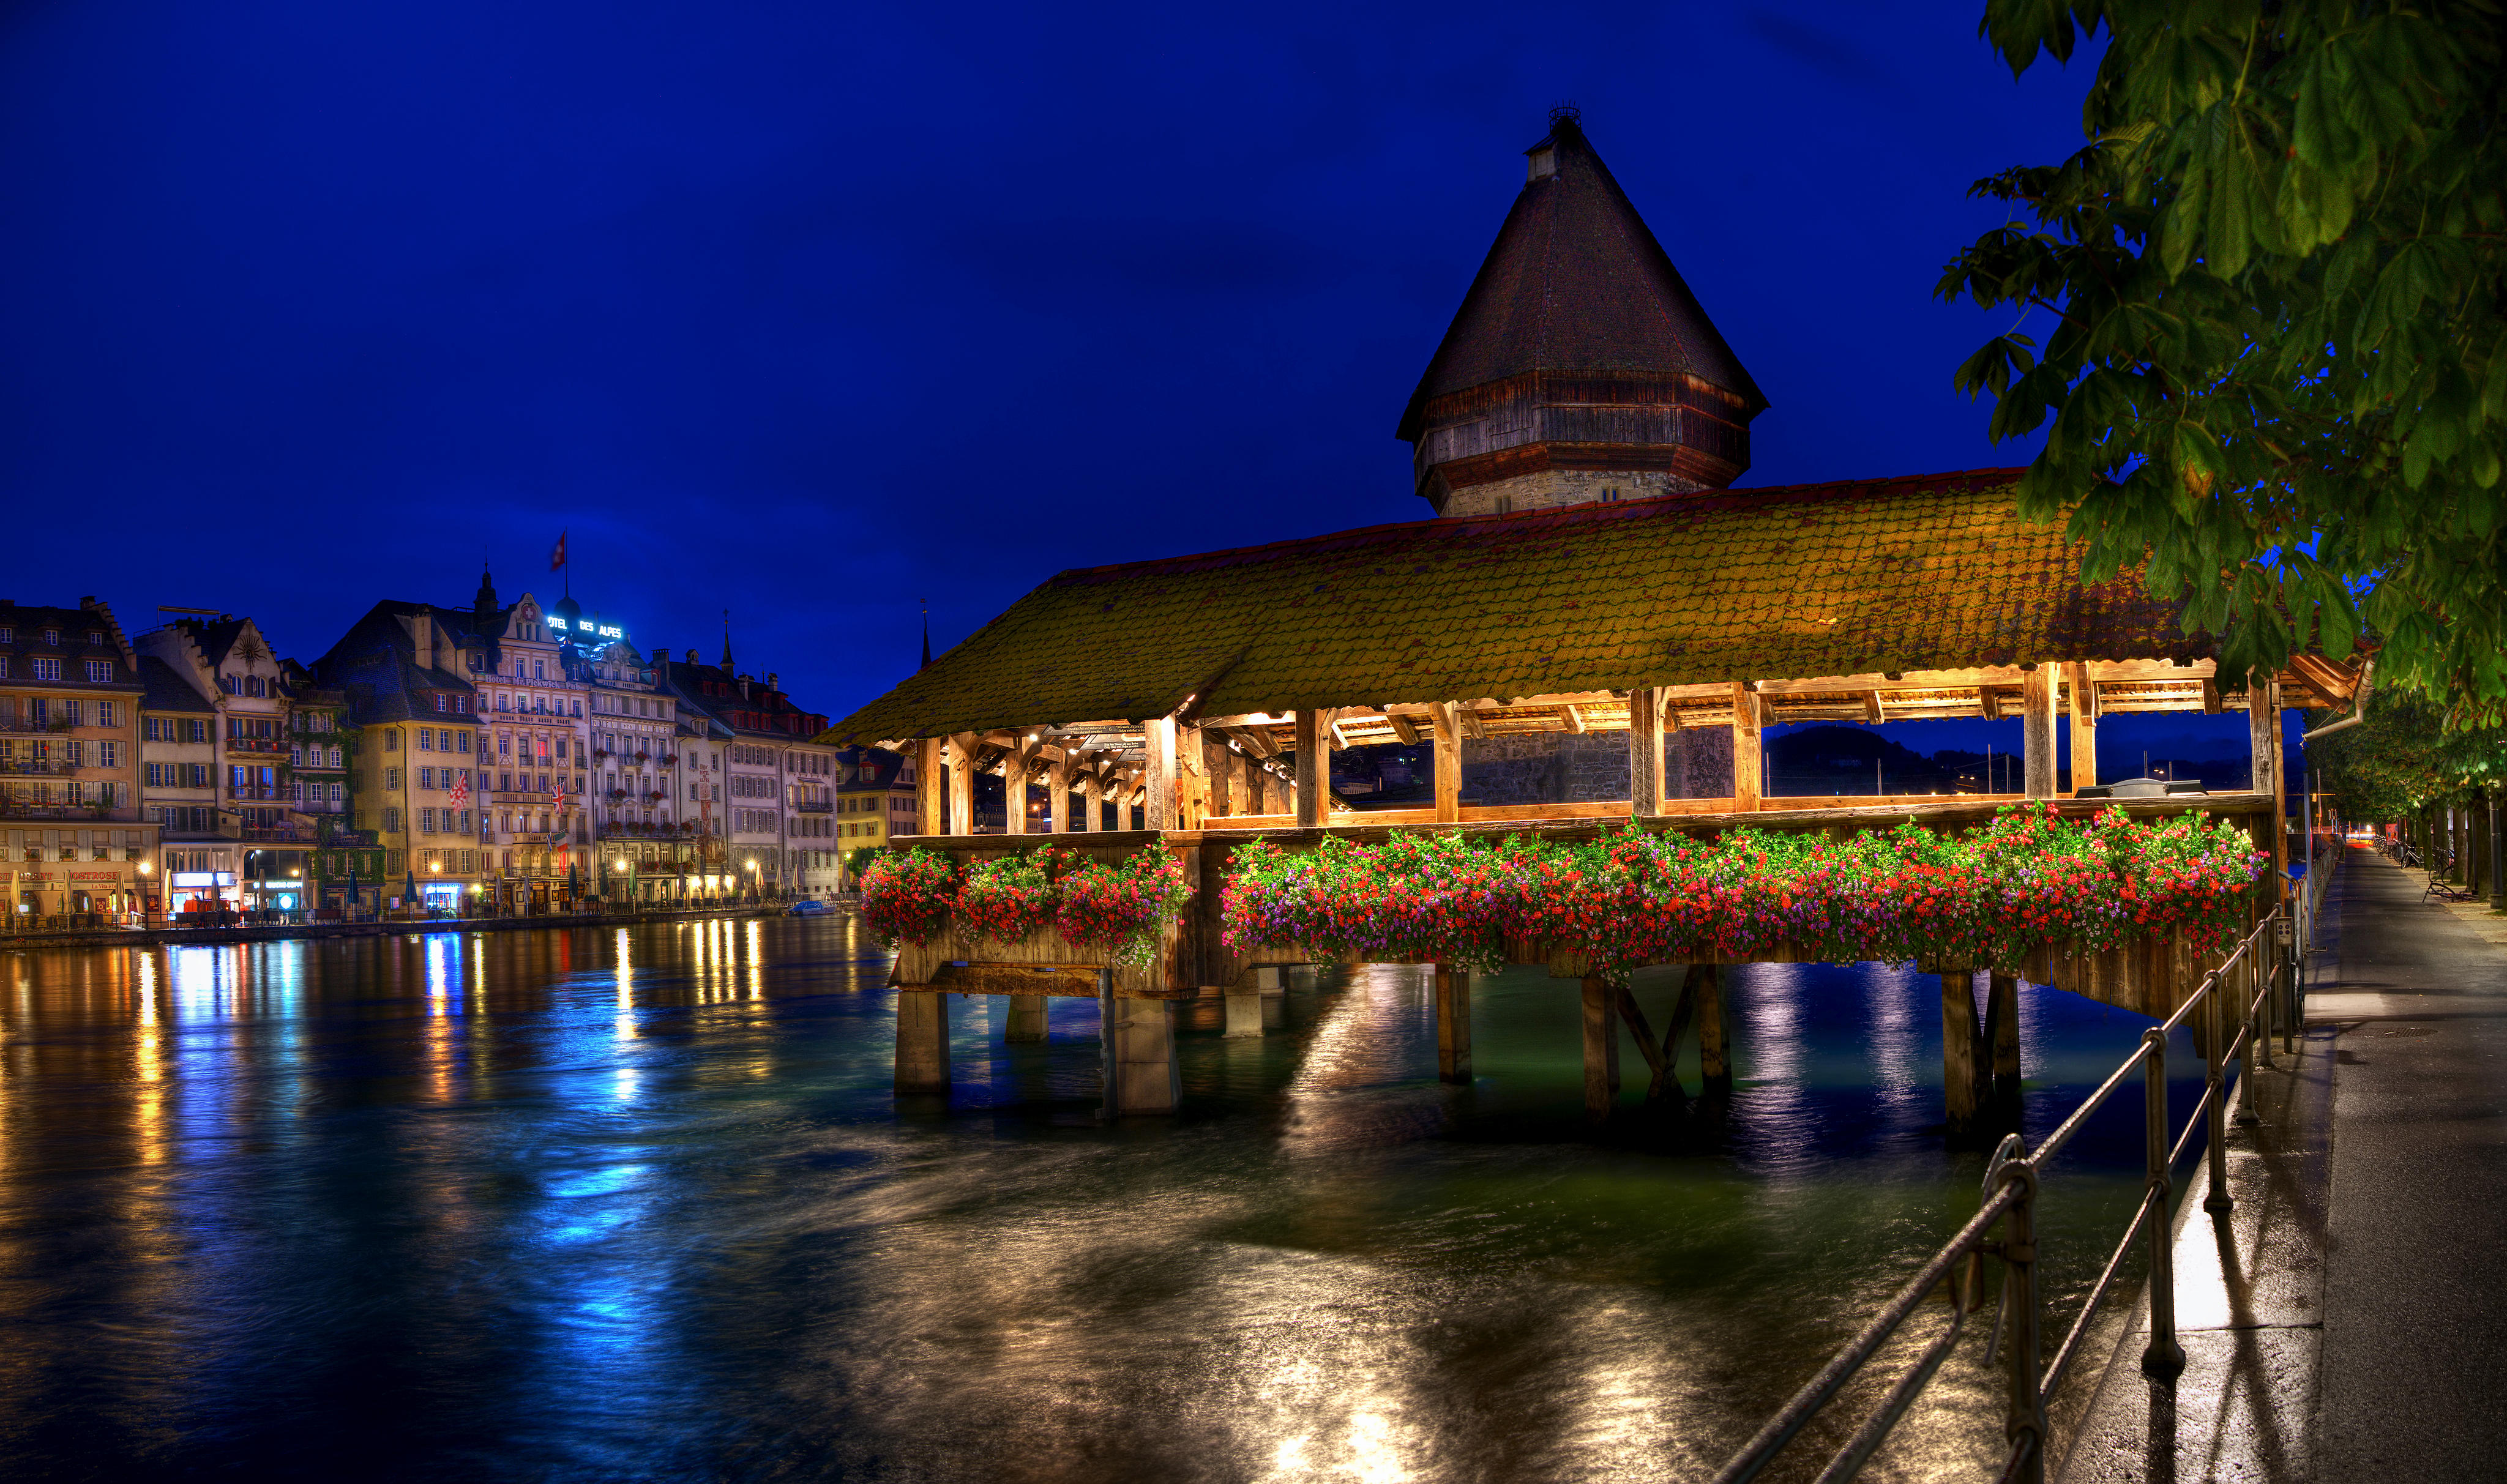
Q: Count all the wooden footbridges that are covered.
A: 1